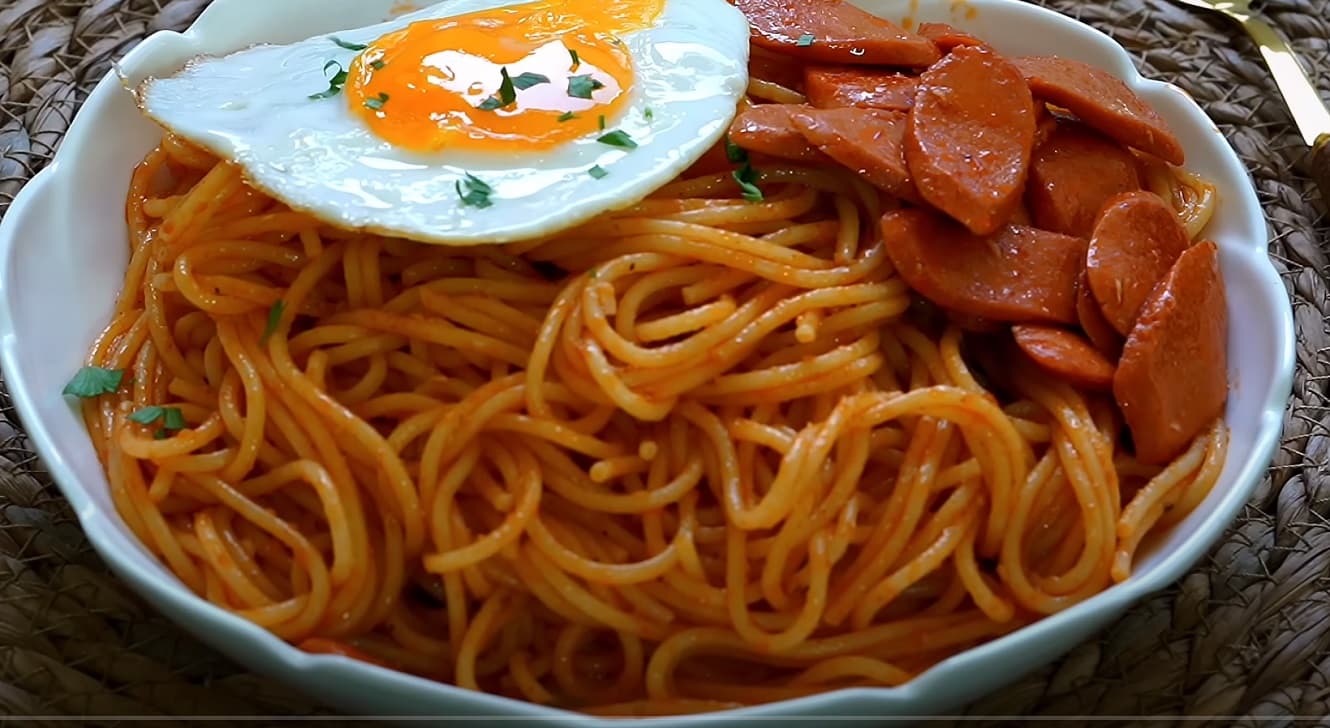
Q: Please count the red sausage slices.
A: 13